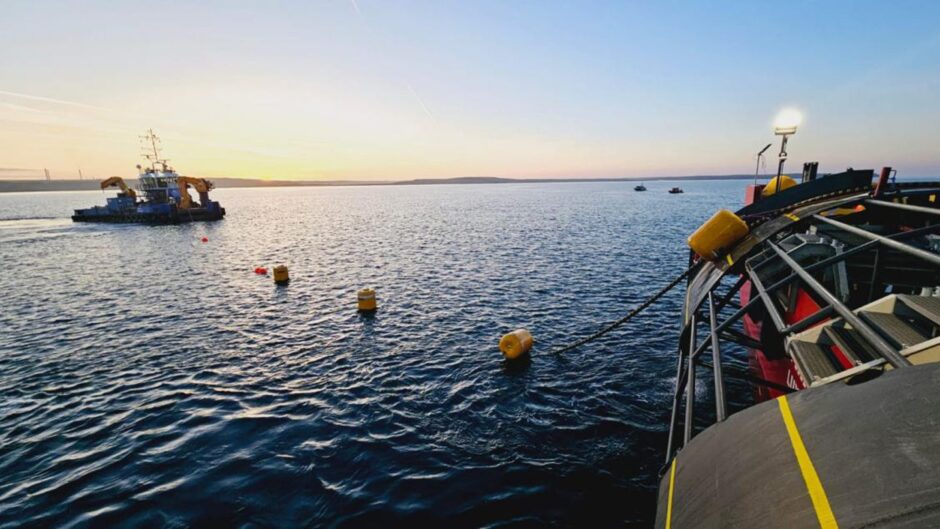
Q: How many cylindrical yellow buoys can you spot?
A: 4